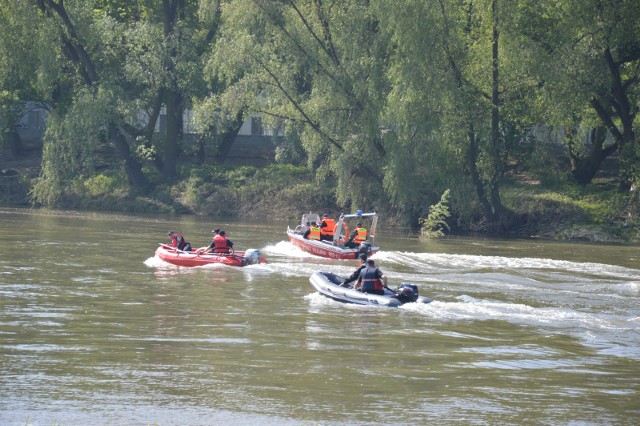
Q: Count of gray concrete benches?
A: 0